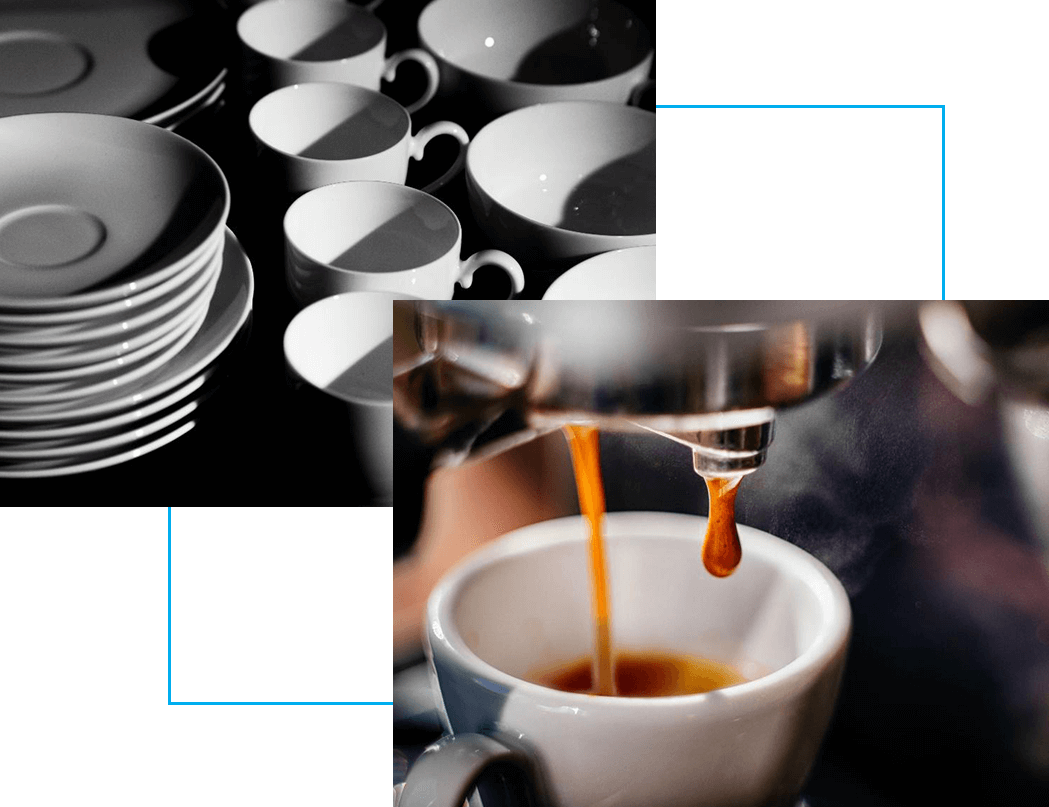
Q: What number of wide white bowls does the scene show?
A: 3